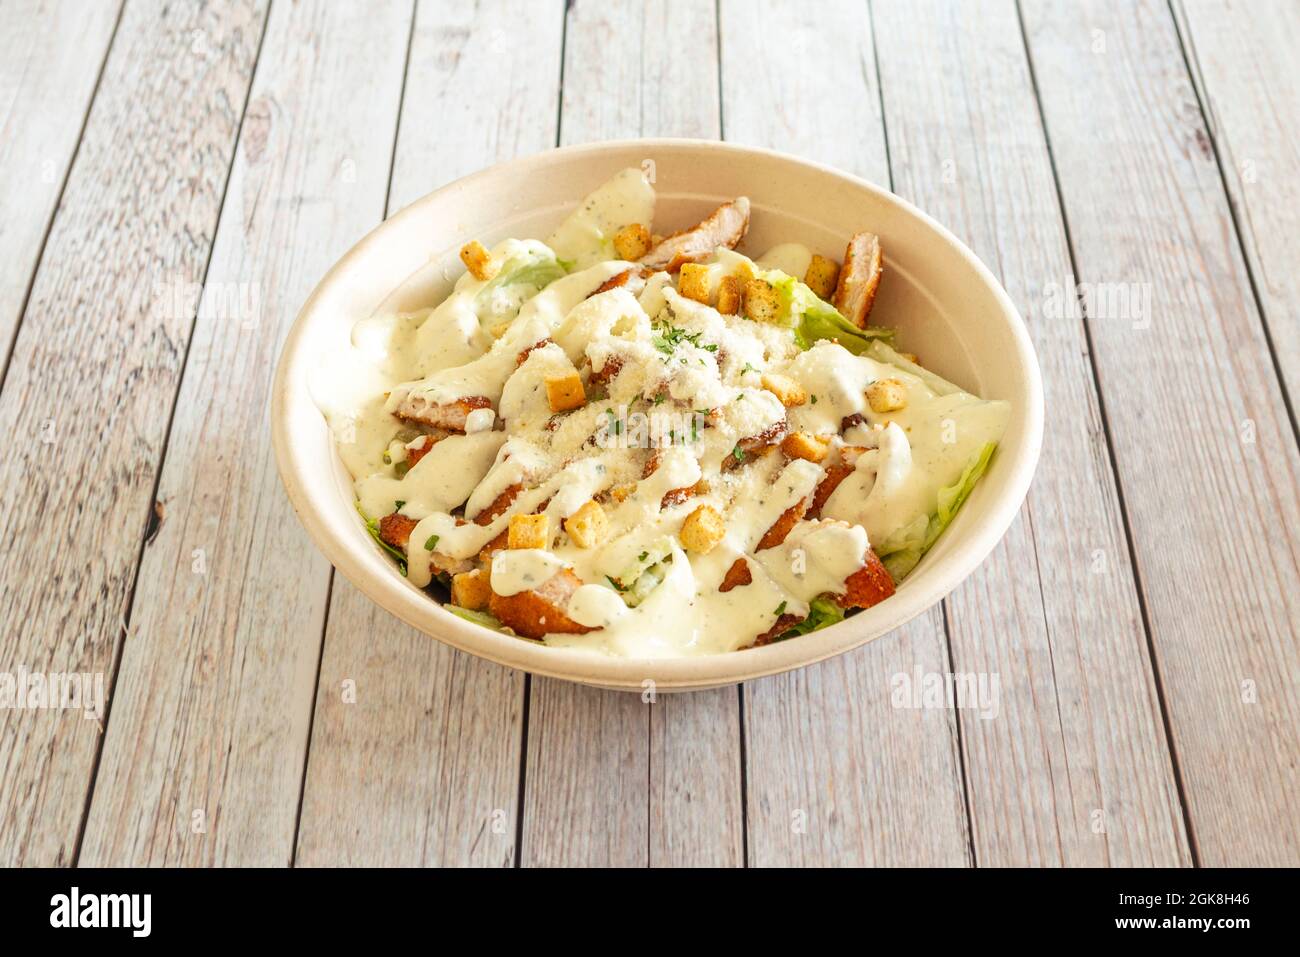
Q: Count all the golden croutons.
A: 14